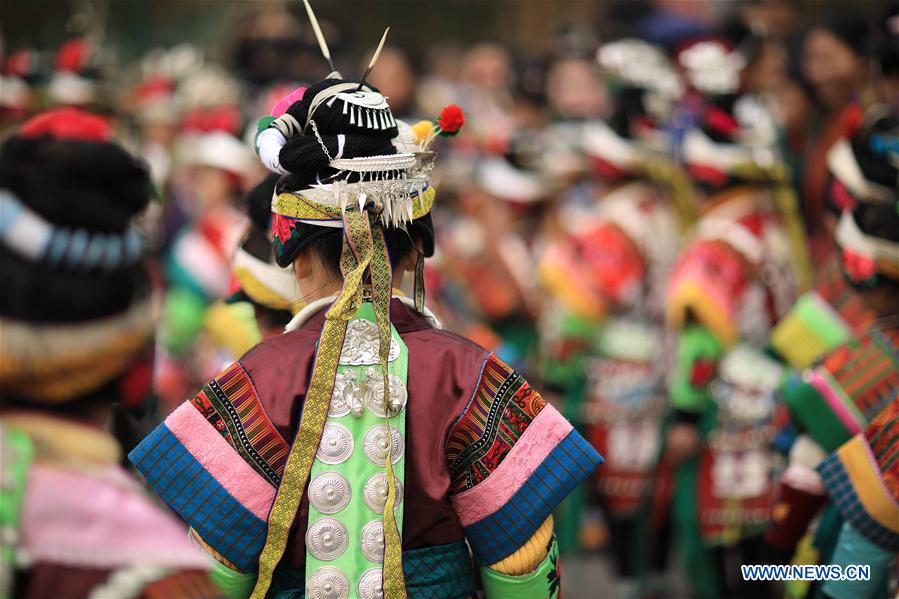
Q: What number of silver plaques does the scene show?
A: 11